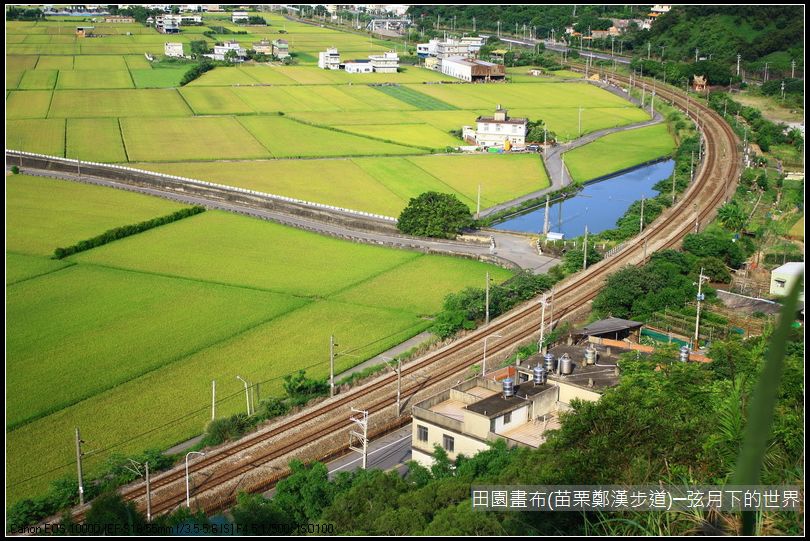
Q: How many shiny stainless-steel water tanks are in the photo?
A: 6